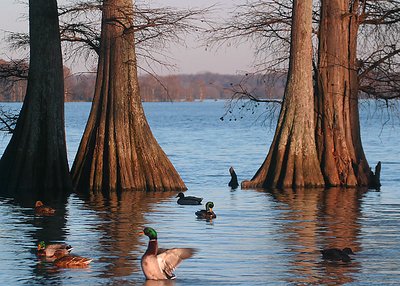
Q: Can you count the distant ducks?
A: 3